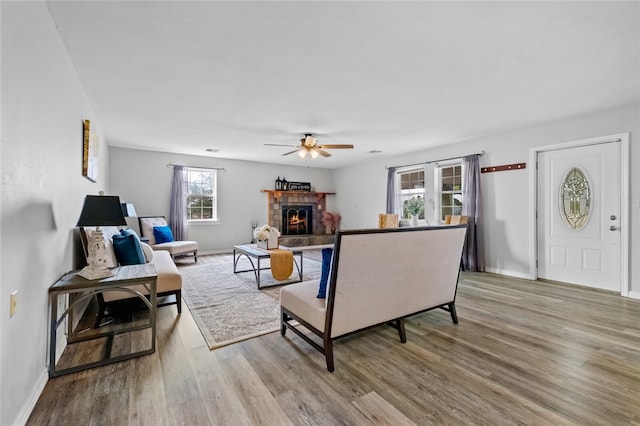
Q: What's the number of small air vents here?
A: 2